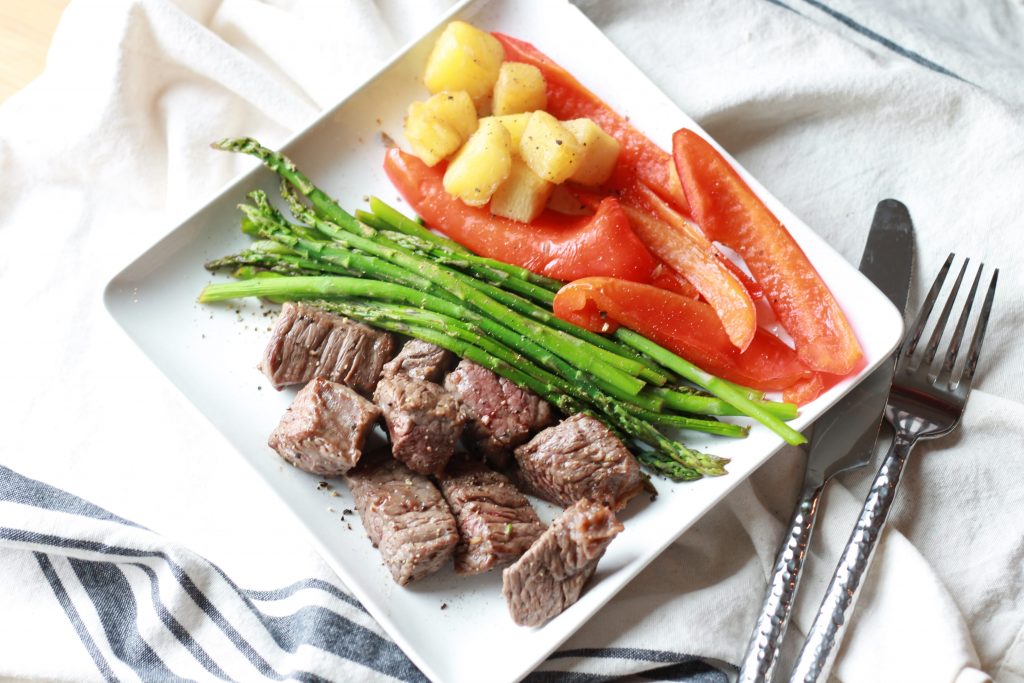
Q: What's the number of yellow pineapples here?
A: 8